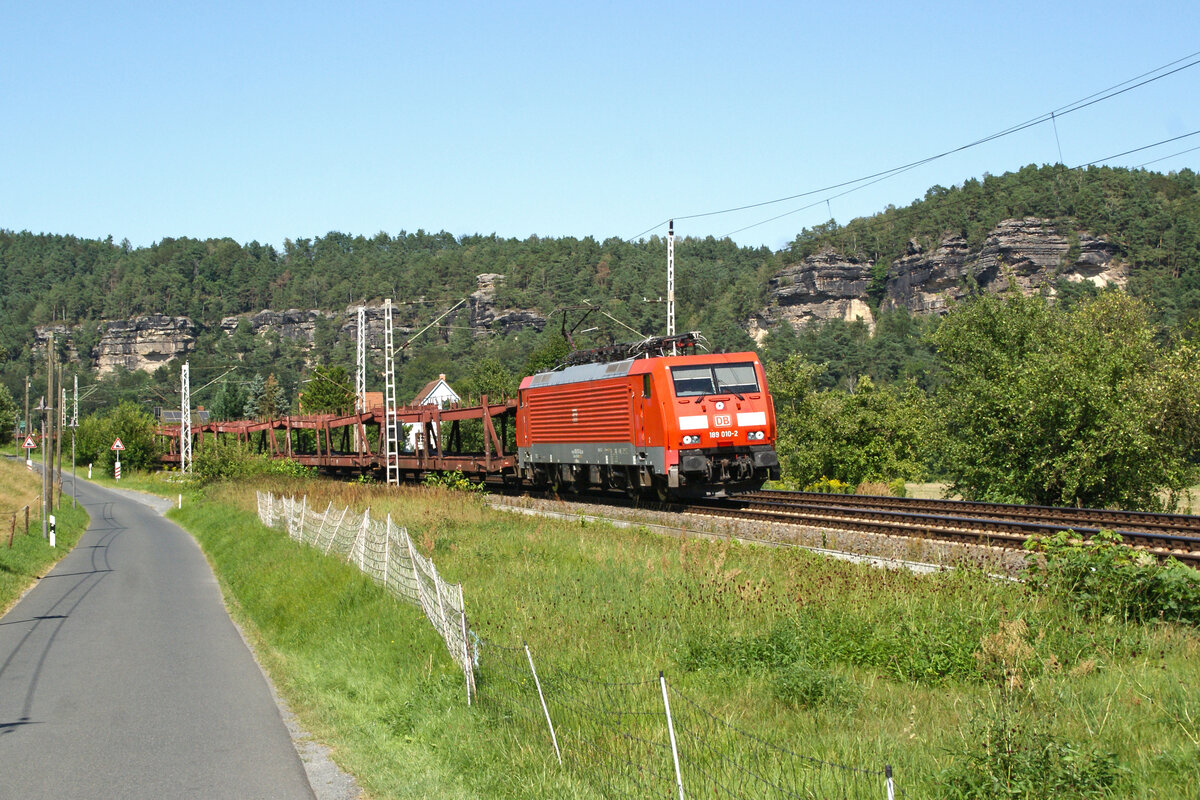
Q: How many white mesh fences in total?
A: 1